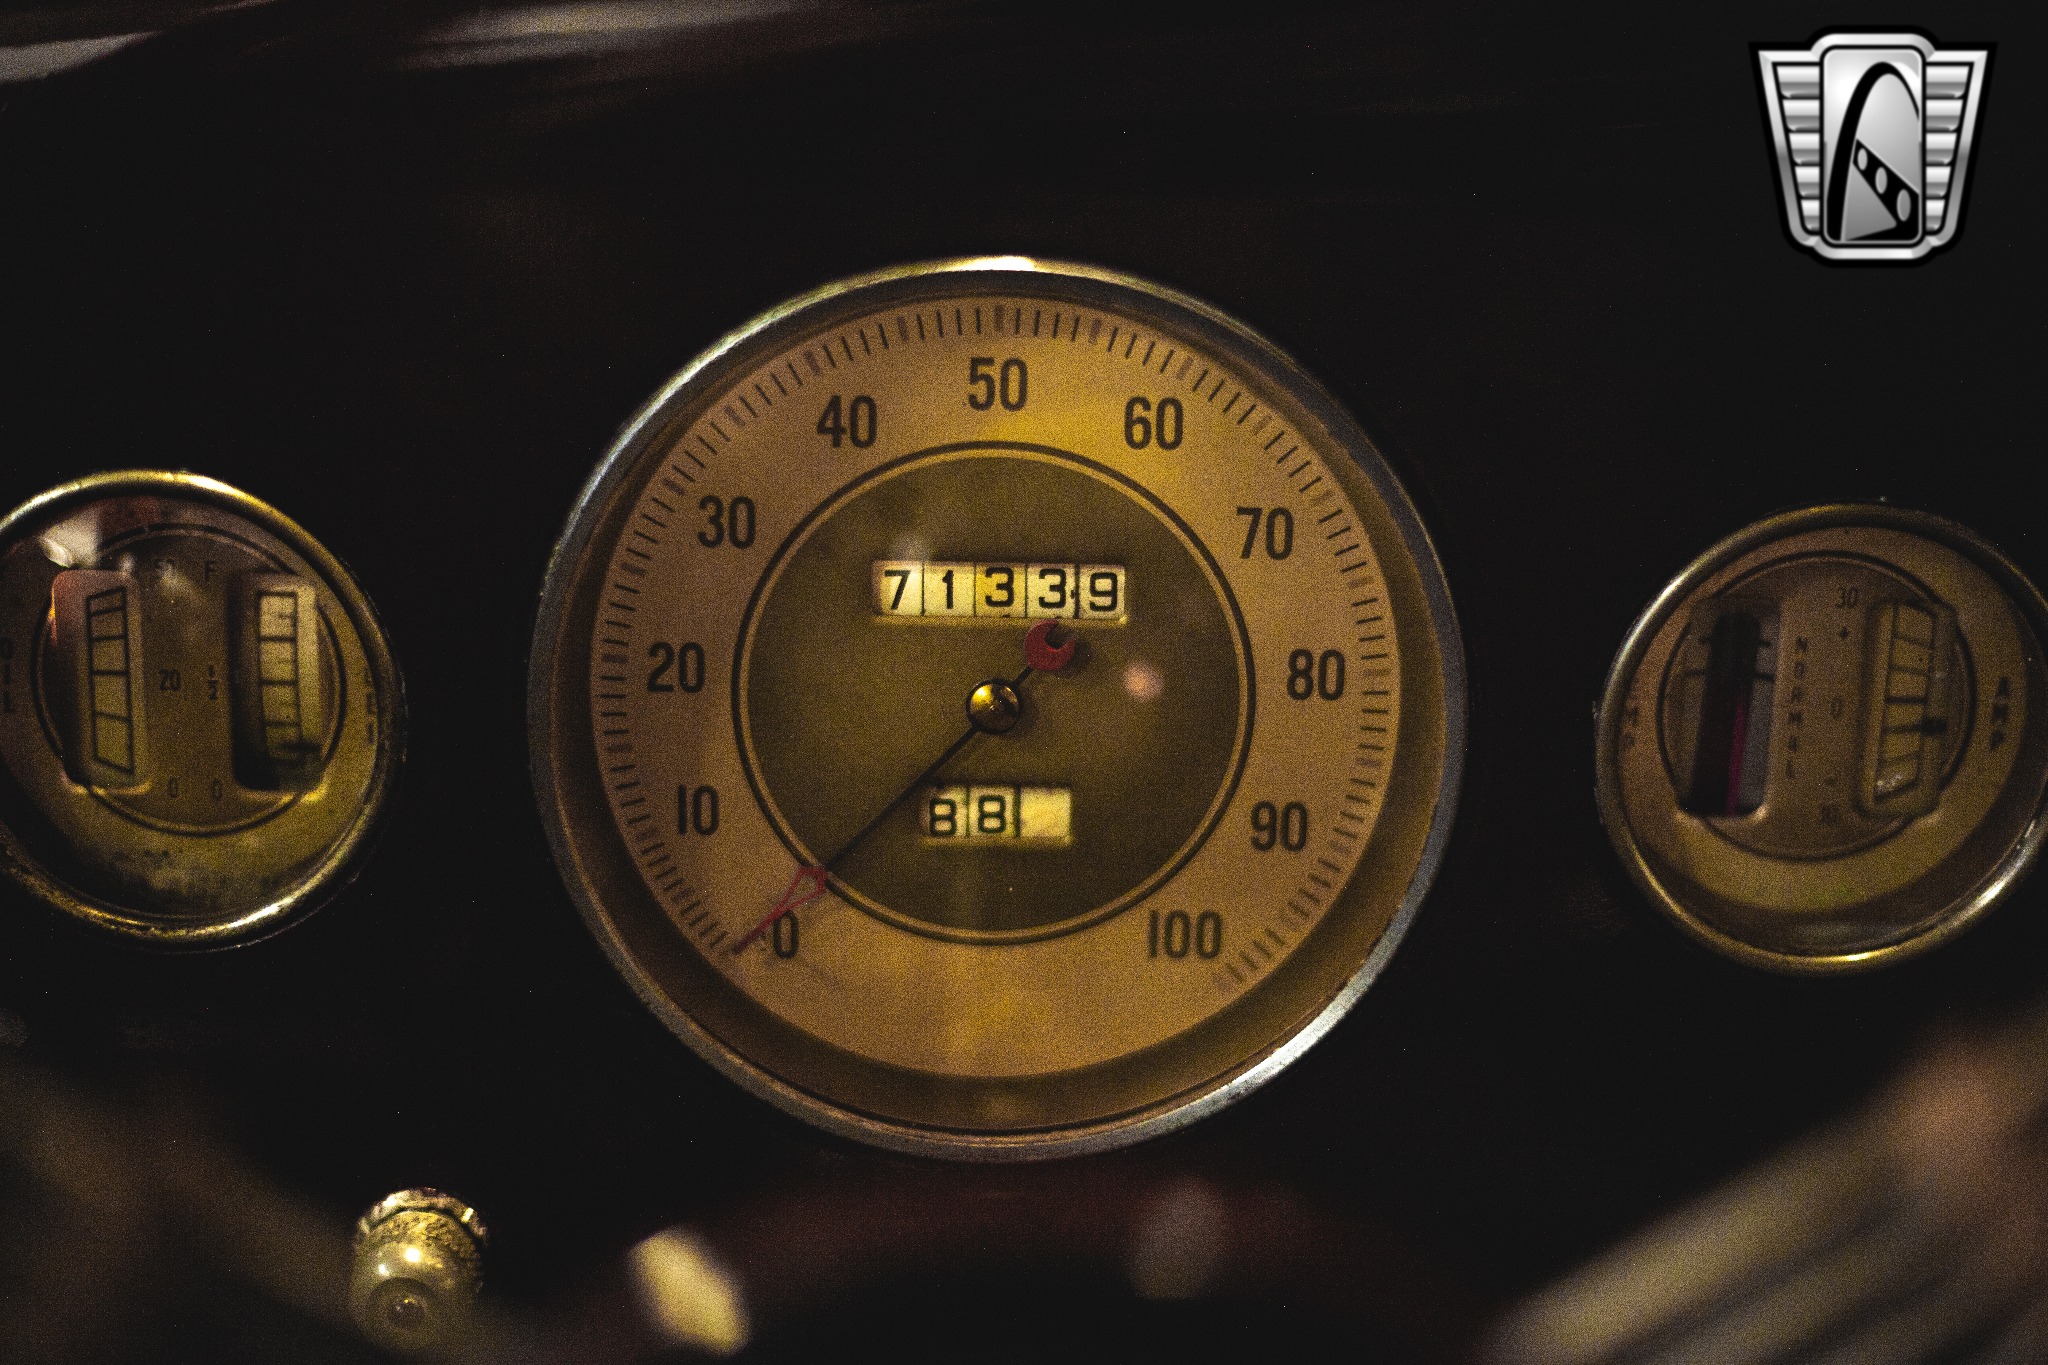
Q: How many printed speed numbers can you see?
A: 11